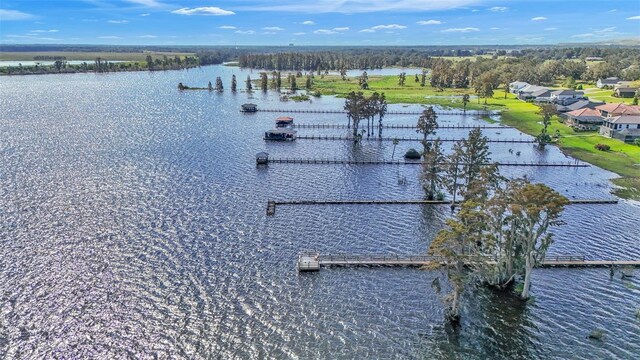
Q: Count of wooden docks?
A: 6